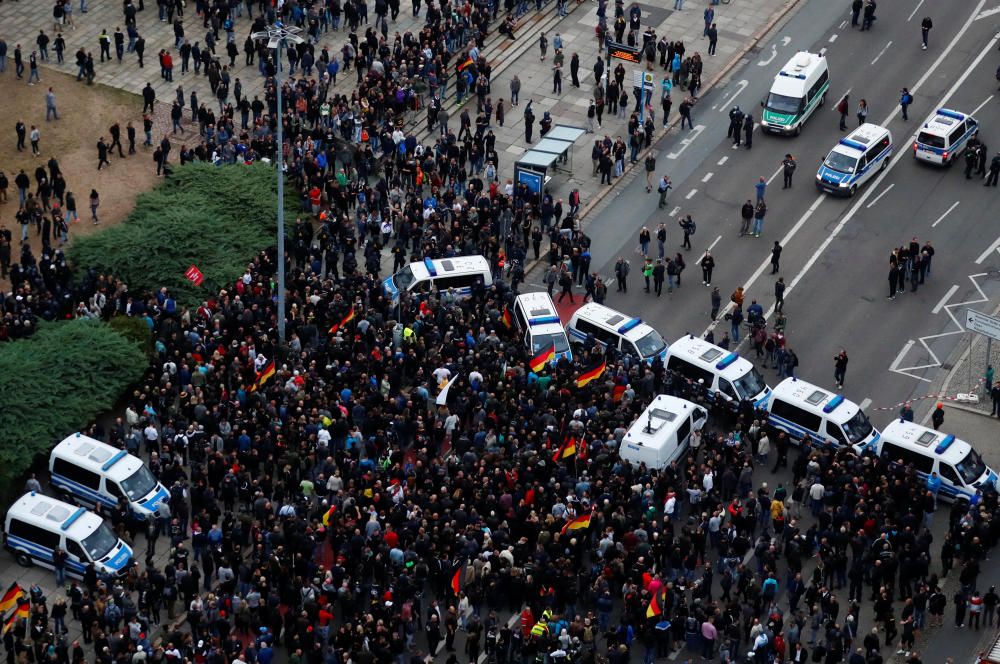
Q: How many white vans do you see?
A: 12